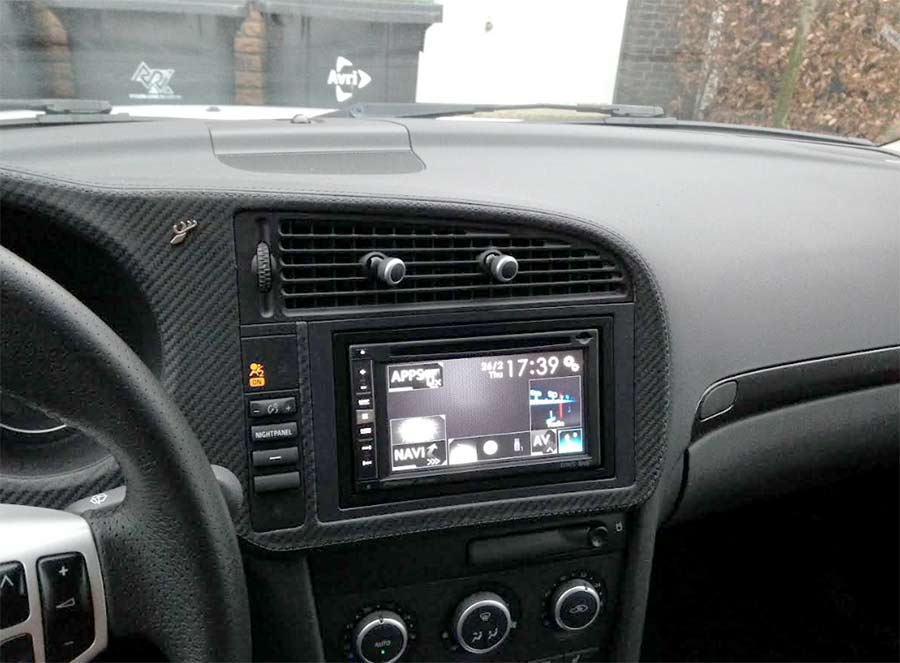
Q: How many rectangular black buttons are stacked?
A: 4